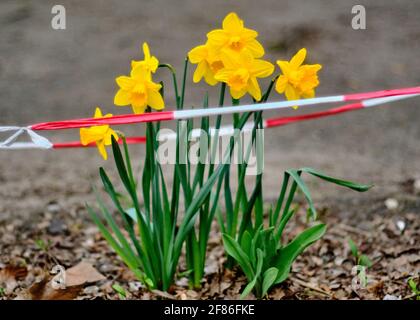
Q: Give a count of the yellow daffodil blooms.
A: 7